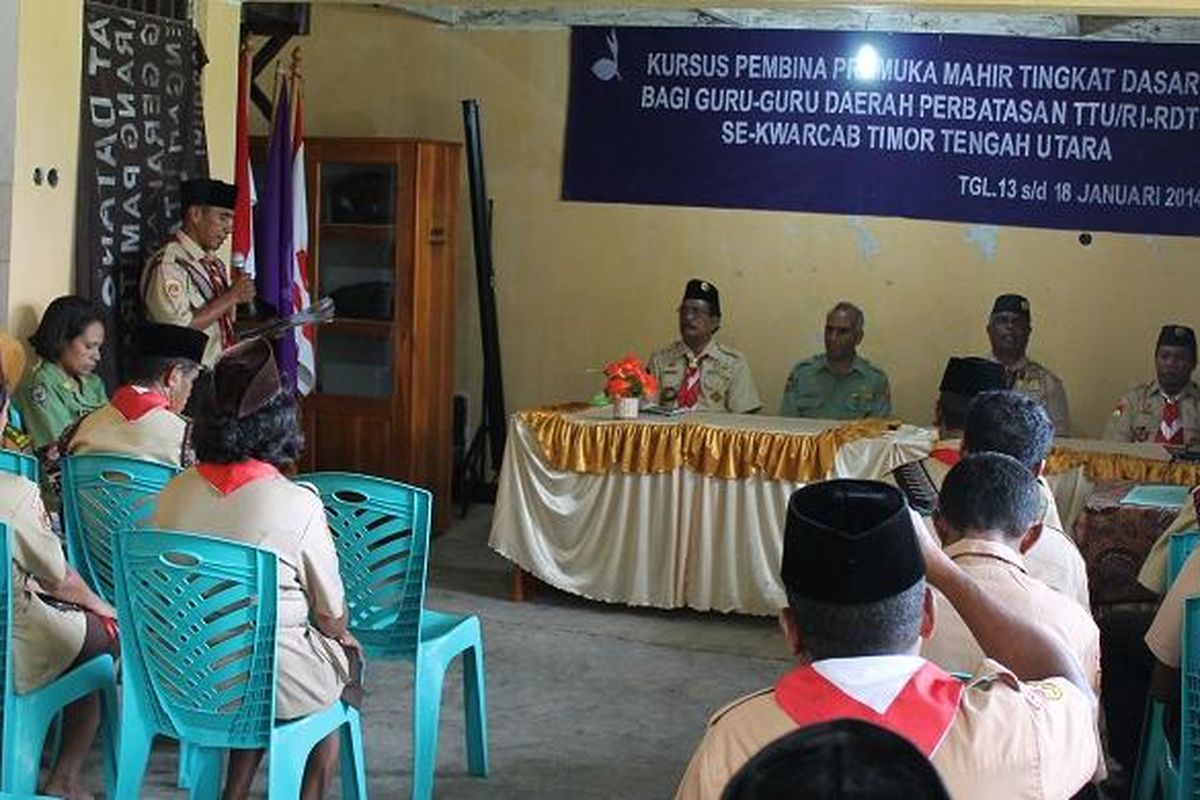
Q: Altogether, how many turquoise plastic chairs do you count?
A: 7